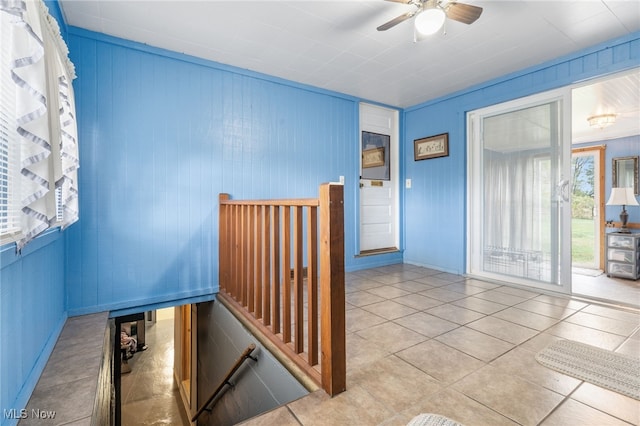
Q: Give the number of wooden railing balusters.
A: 11